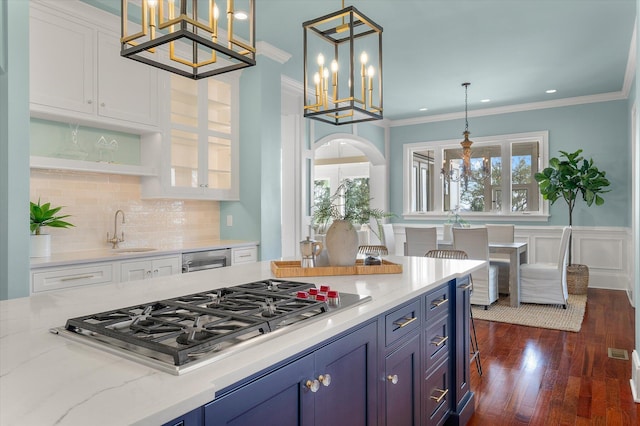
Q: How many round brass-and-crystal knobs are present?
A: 3